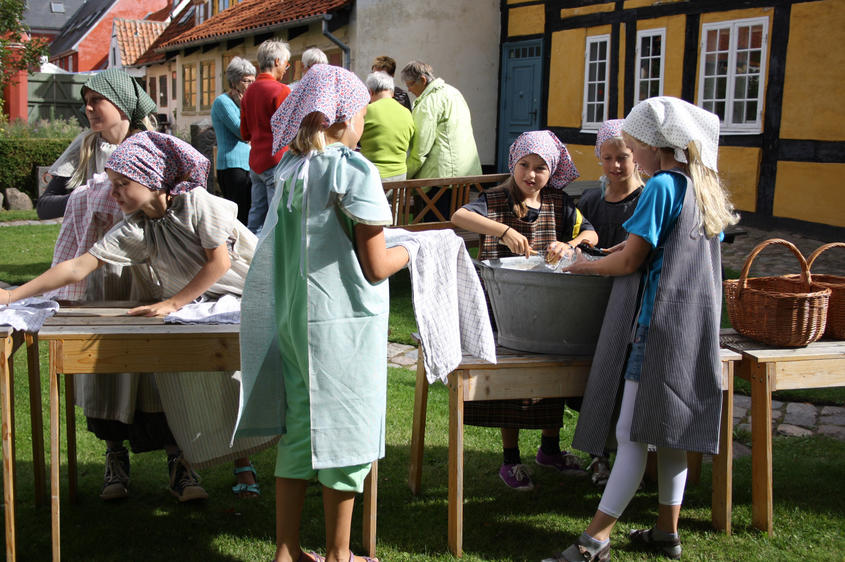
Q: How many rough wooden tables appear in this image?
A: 4